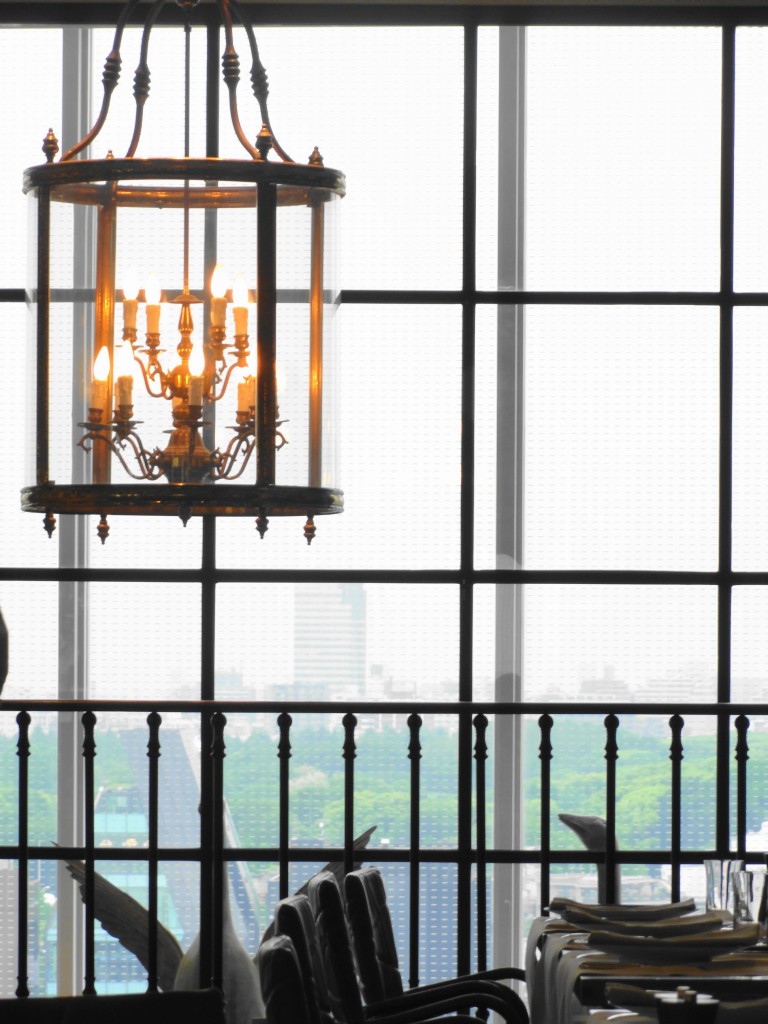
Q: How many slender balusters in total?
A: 12